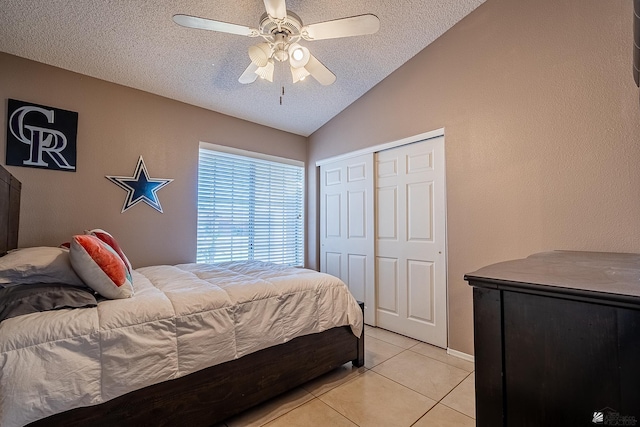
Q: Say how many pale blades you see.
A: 5